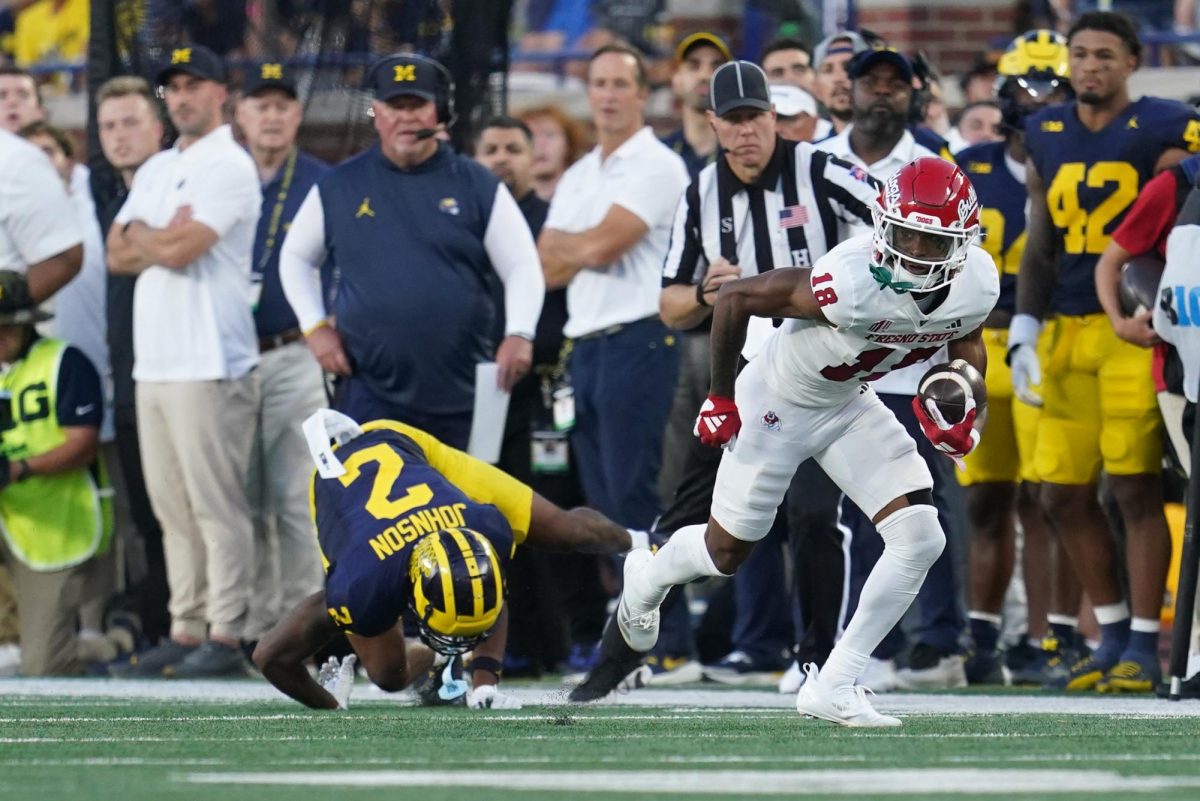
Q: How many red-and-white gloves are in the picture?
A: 2